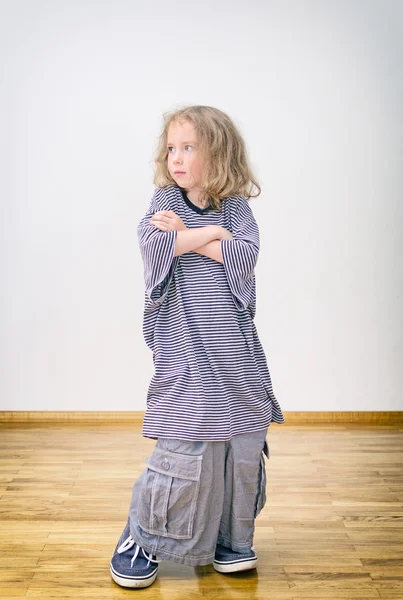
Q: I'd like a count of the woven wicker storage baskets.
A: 0